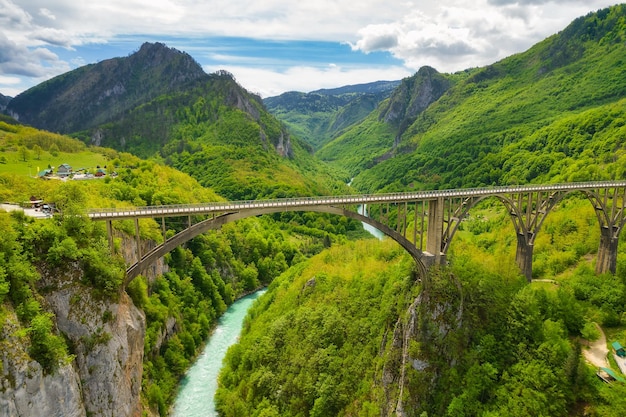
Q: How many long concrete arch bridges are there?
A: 1